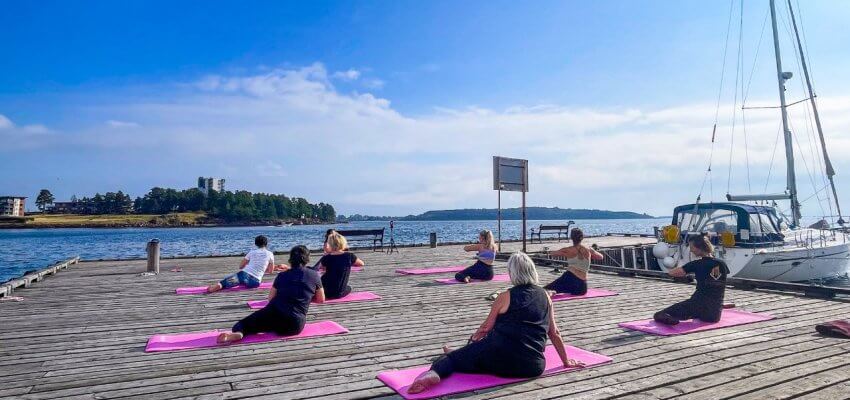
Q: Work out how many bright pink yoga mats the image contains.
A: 9